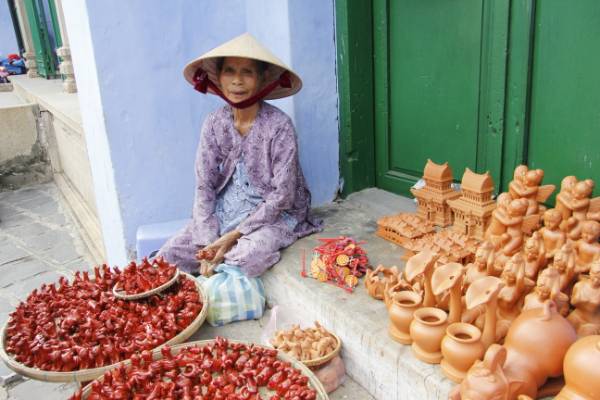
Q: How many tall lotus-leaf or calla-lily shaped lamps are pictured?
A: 3